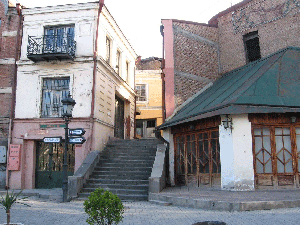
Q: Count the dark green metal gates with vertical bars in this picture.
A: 1